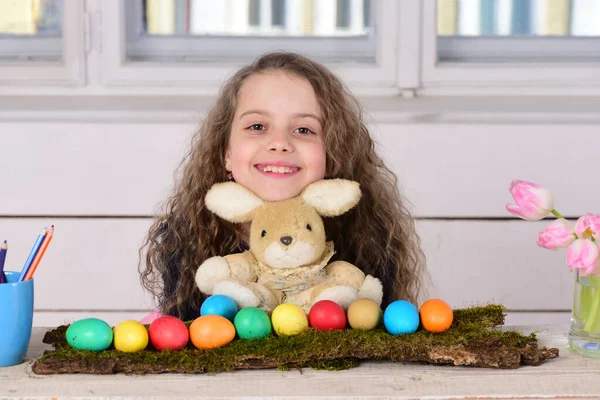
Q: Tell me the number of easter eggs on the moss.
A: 11